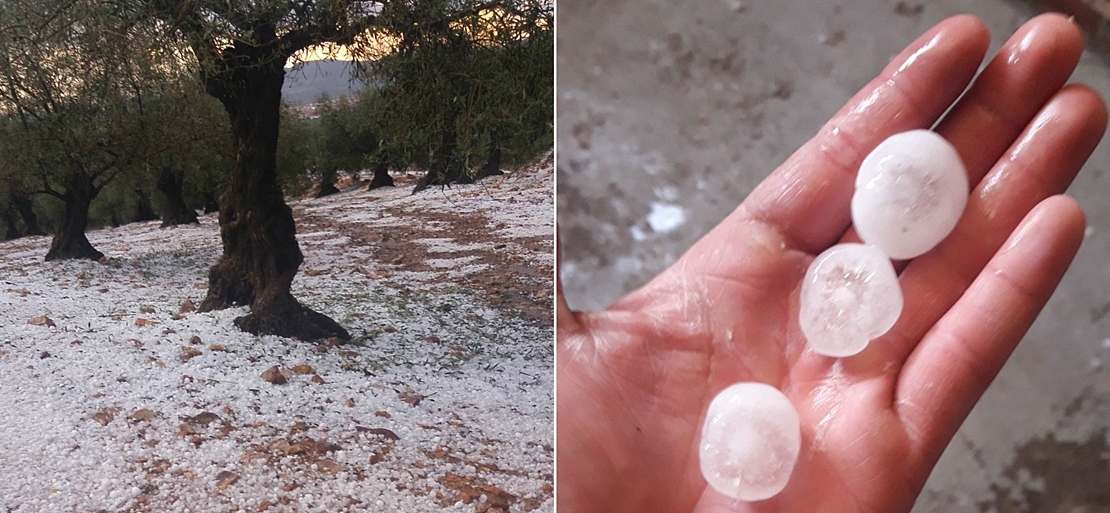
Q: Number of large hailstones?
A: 3